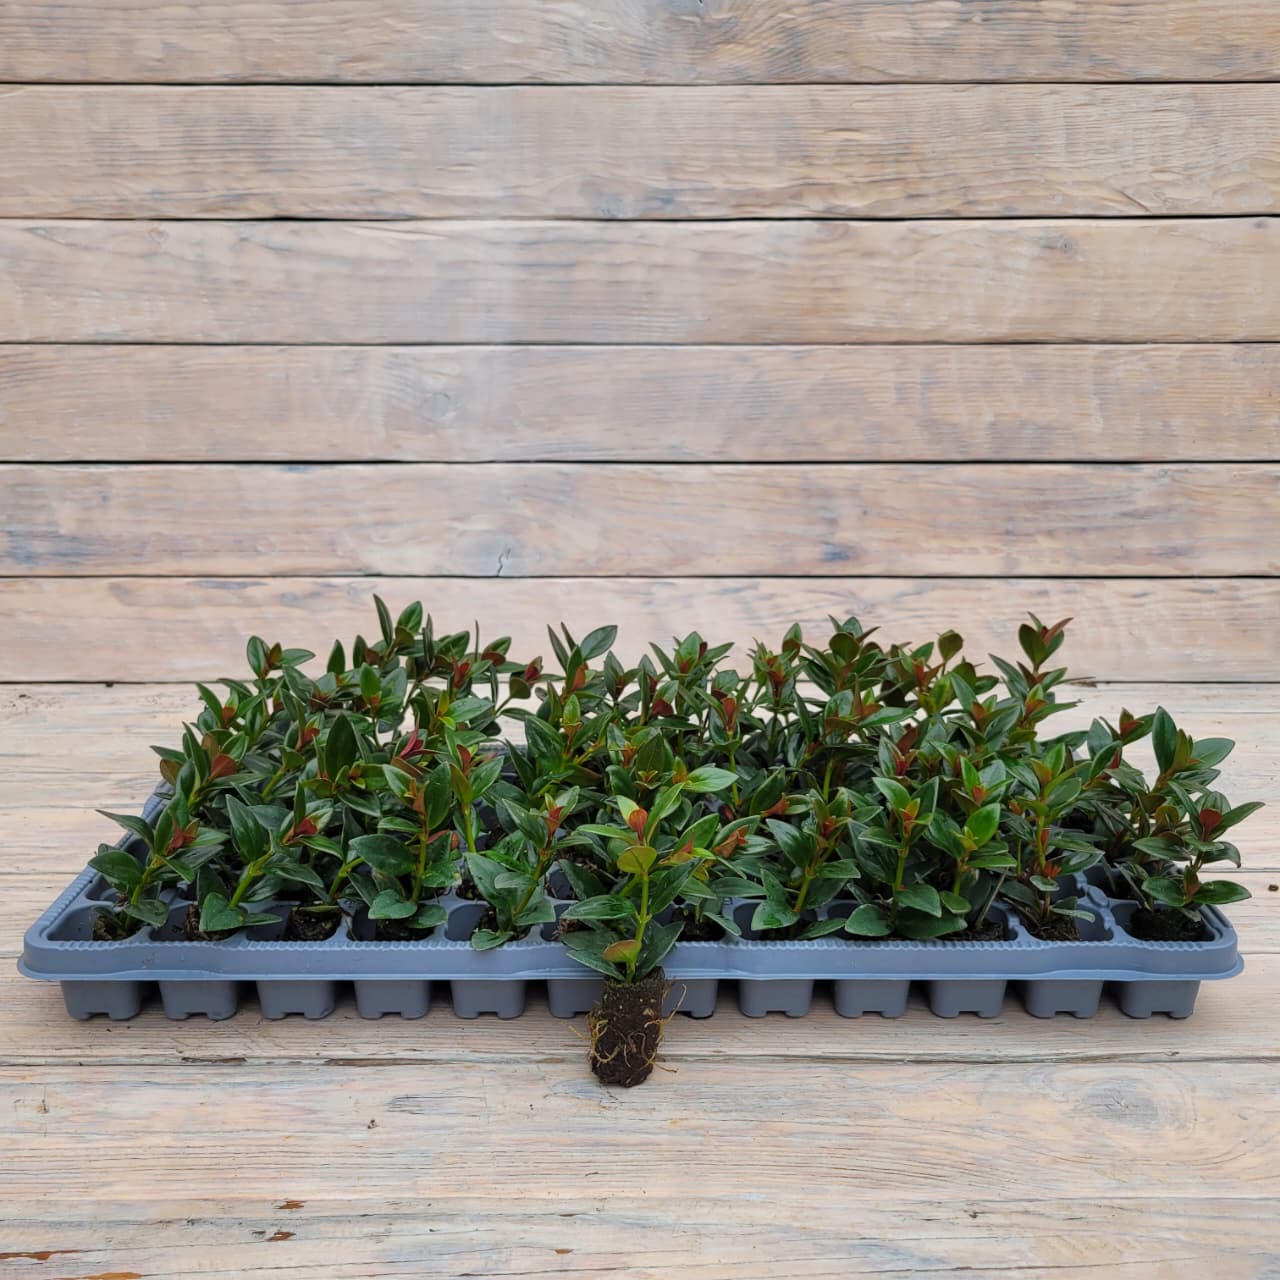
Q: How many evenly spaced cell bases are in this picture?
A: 12